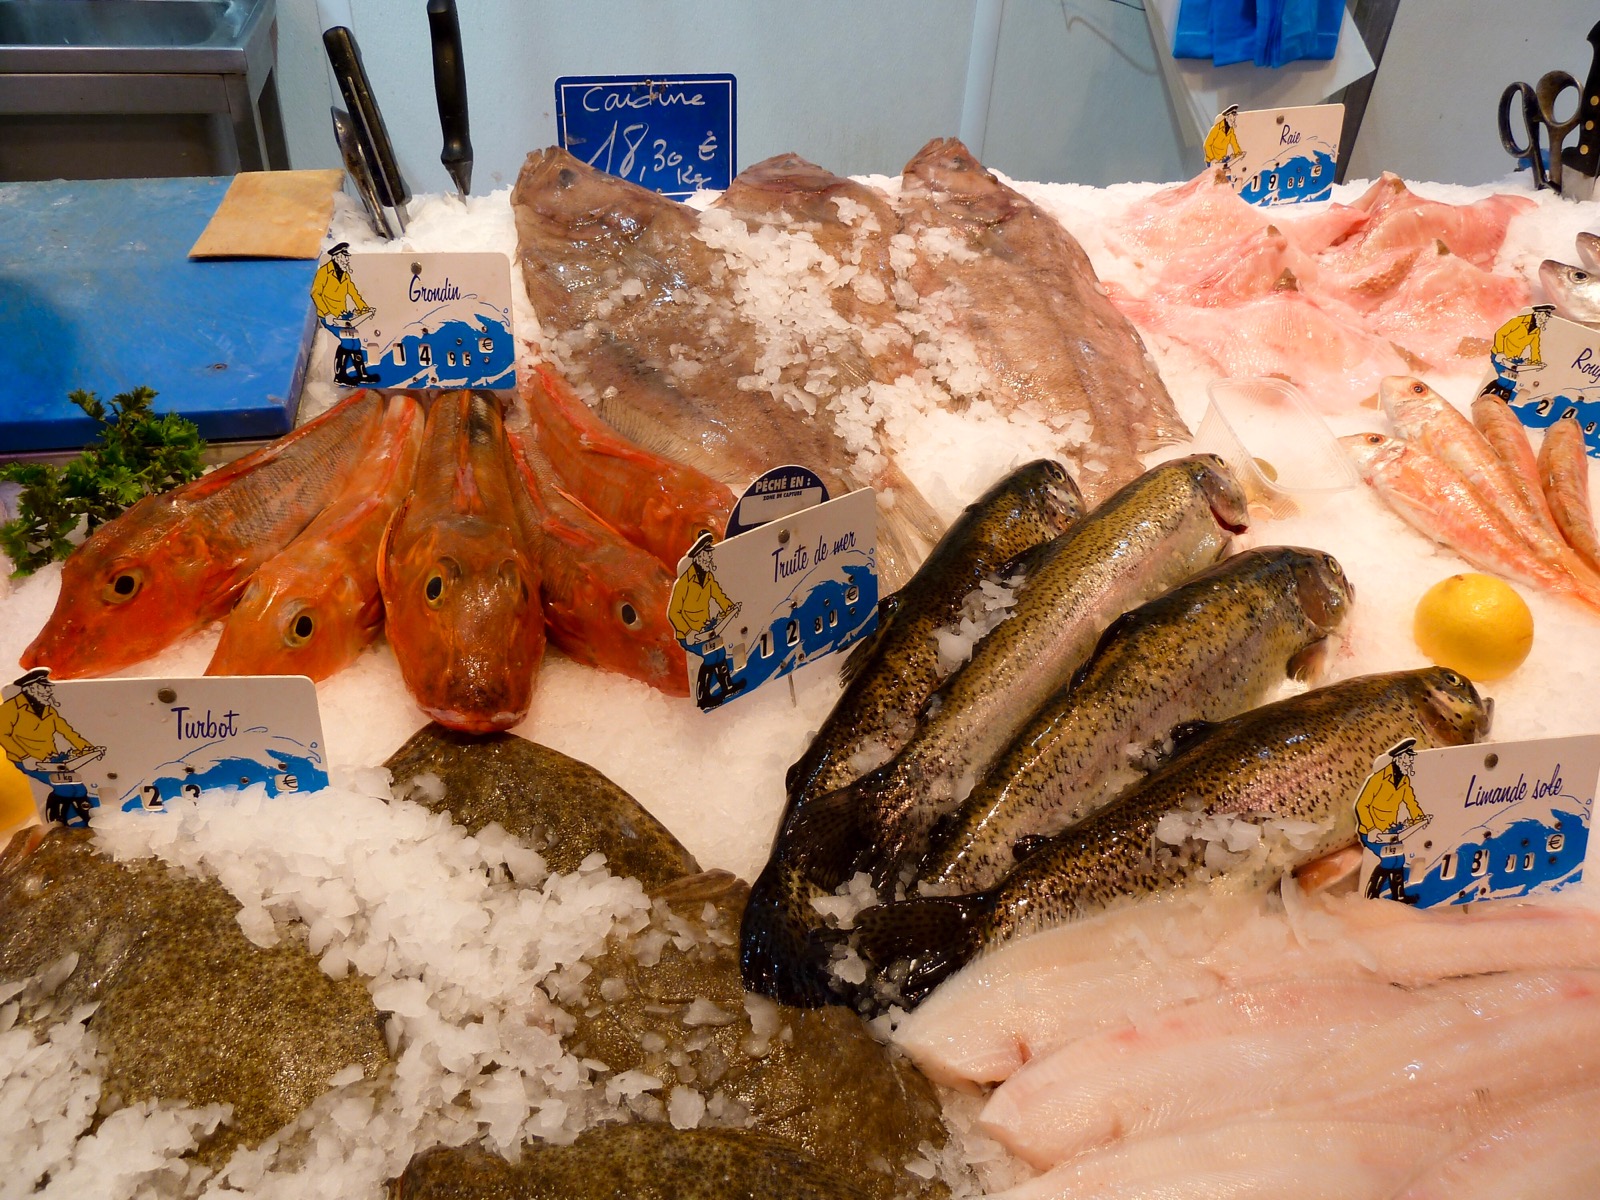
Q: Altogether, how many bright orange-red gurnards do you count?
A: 5